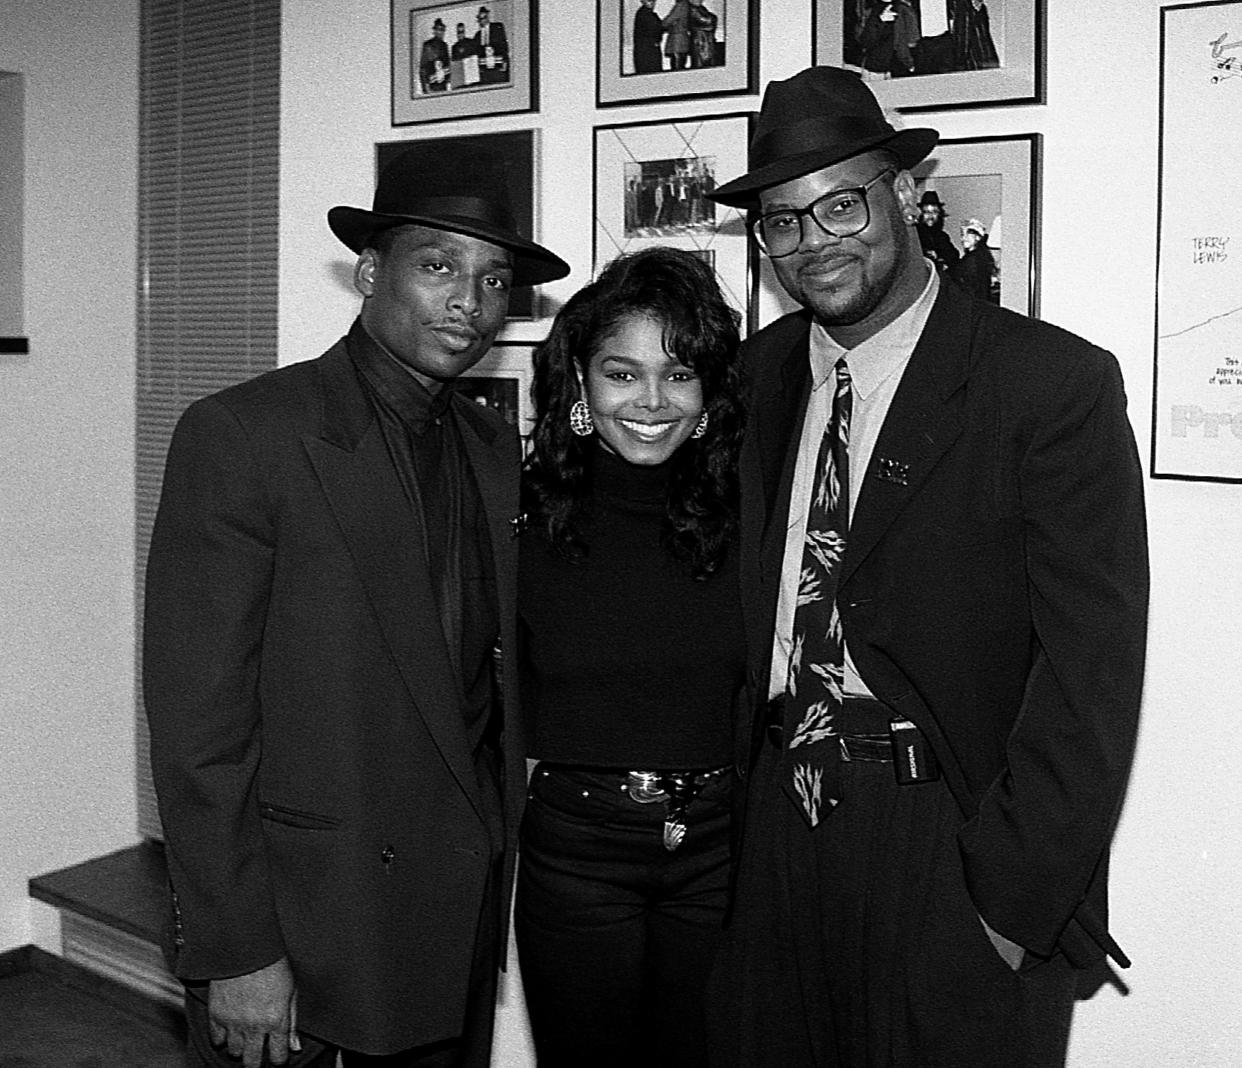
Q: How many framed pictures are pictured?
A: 8